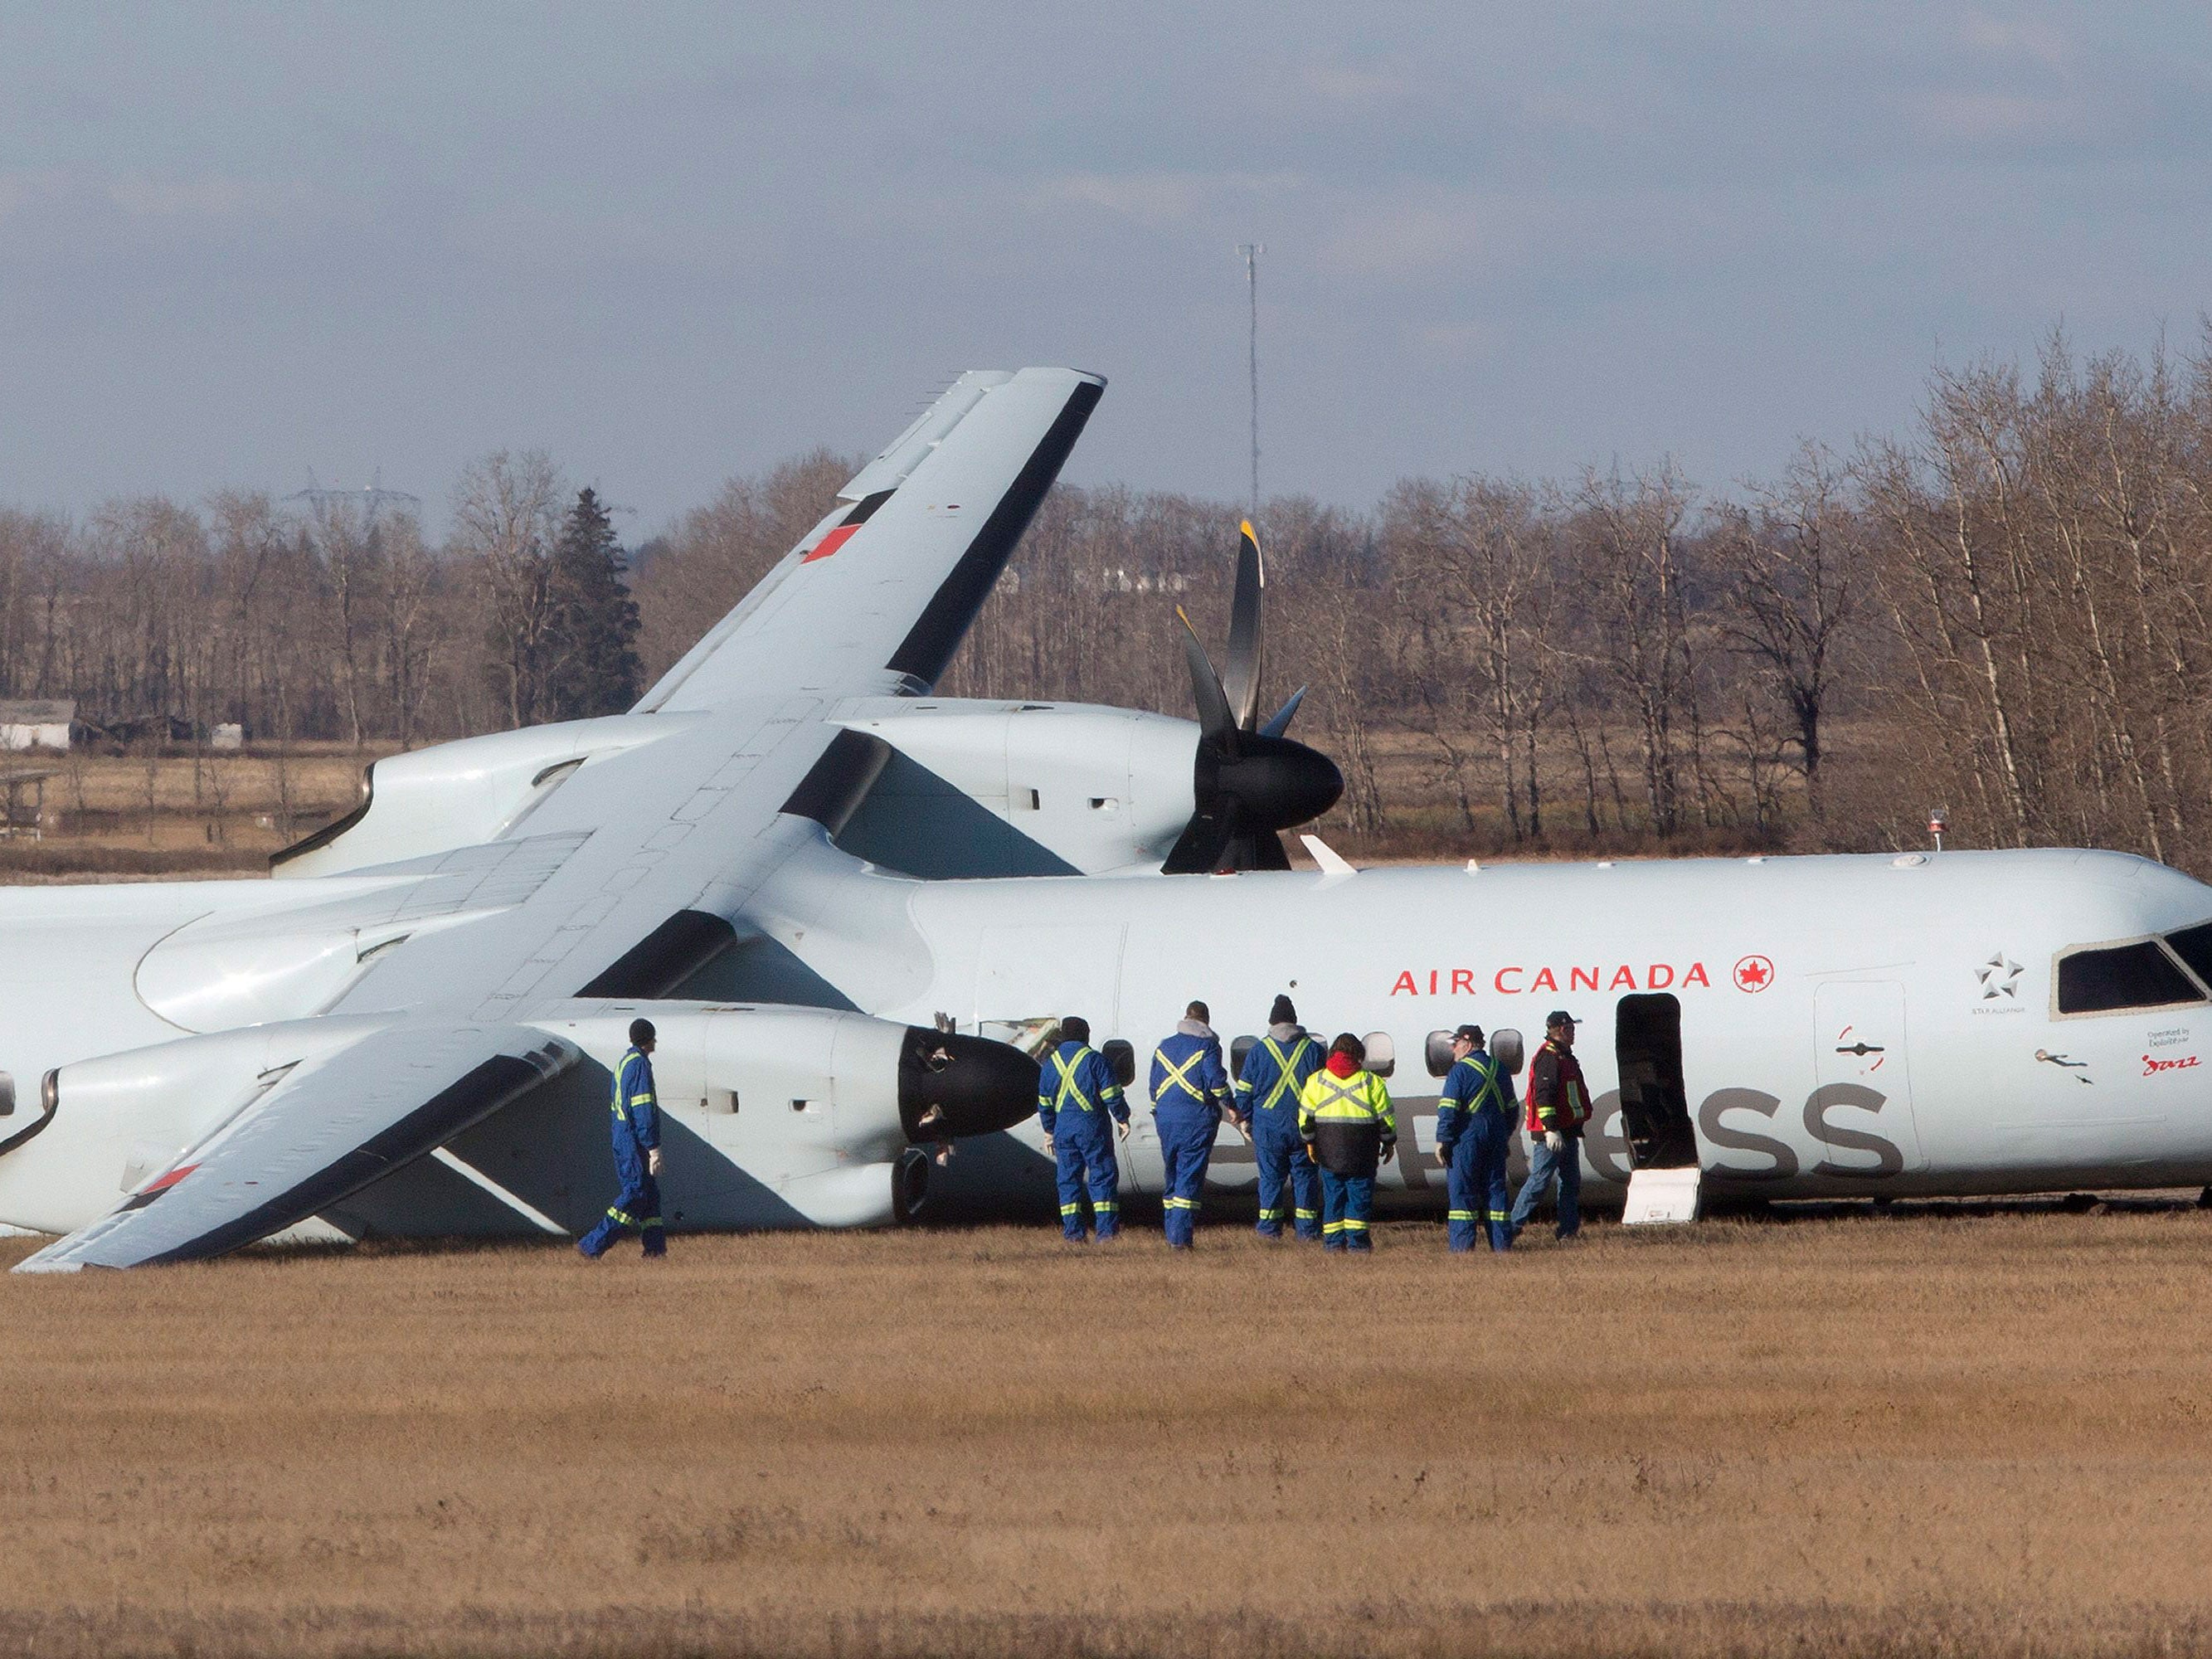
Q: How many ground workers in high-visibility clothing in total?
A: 7